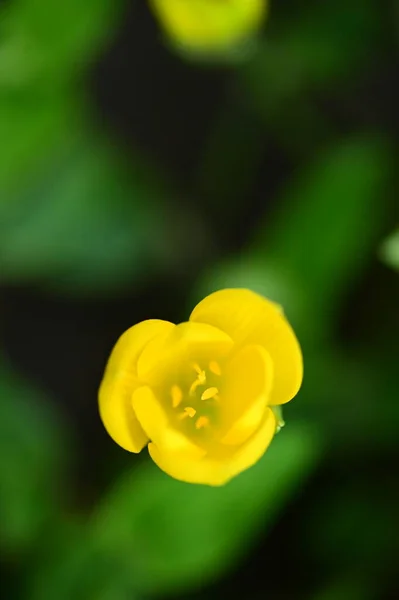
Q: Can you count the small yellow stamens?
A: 6